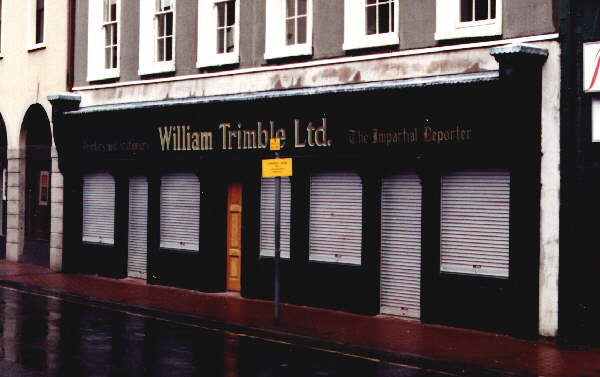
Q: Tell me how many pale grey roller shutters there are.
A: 7